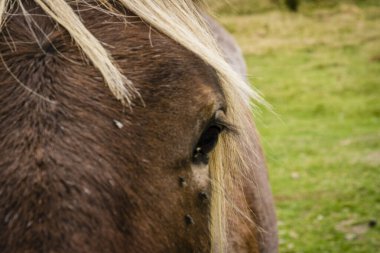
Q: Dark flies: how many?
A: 3